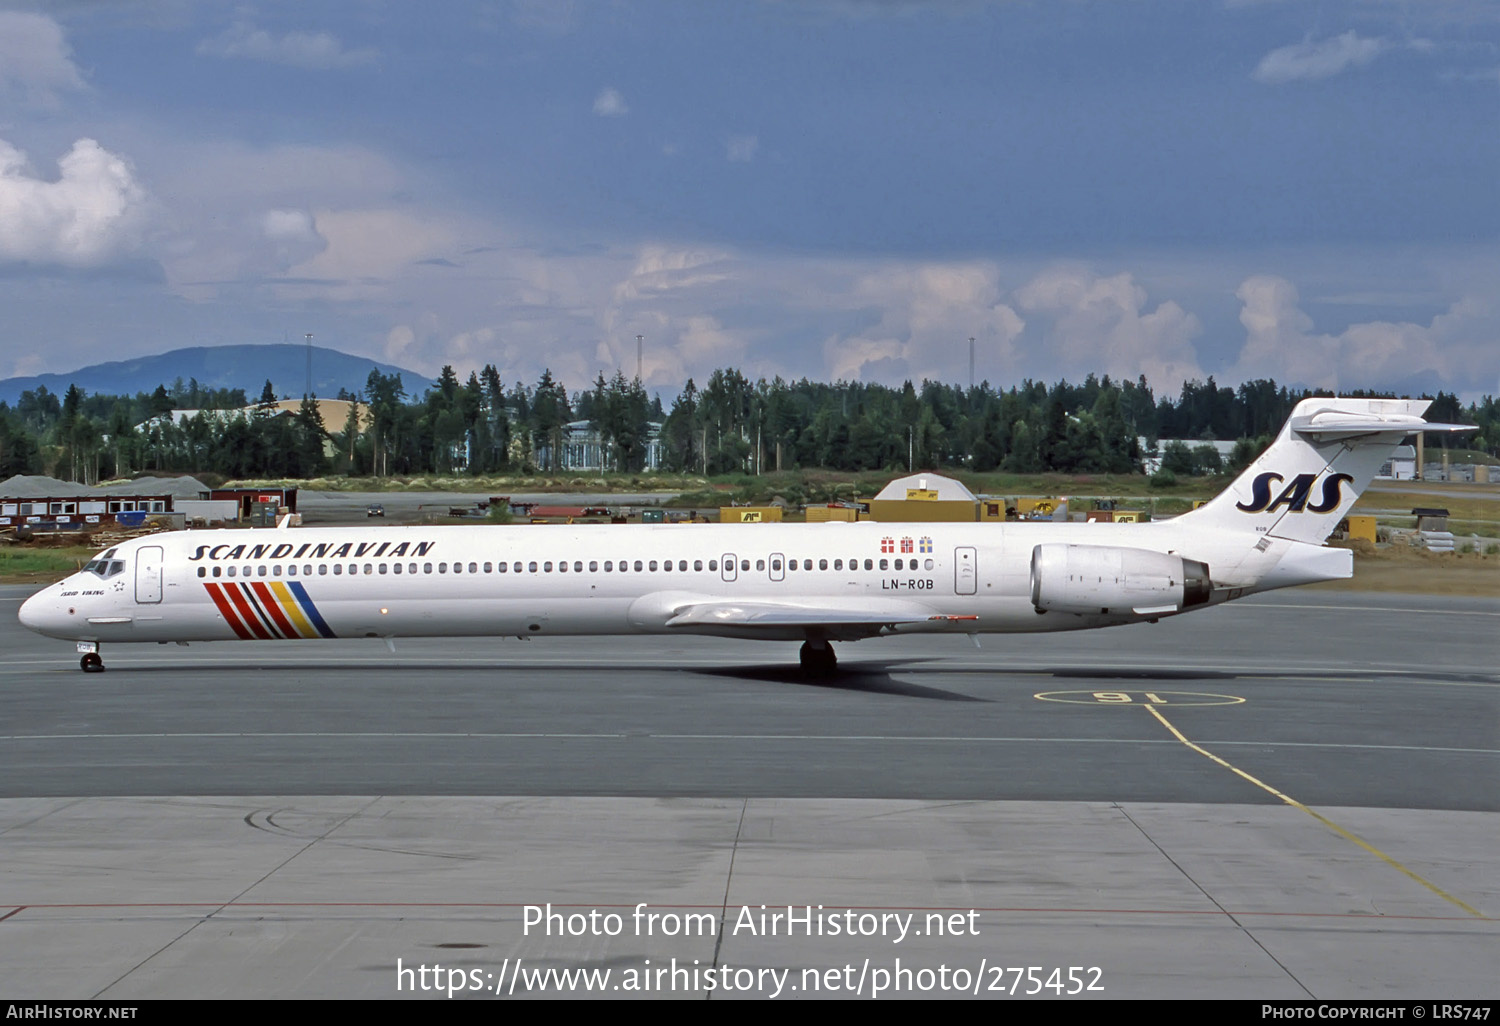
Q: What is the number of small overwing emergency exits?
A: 2